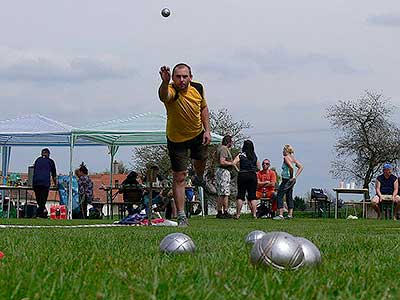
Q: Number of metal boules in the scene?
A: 5